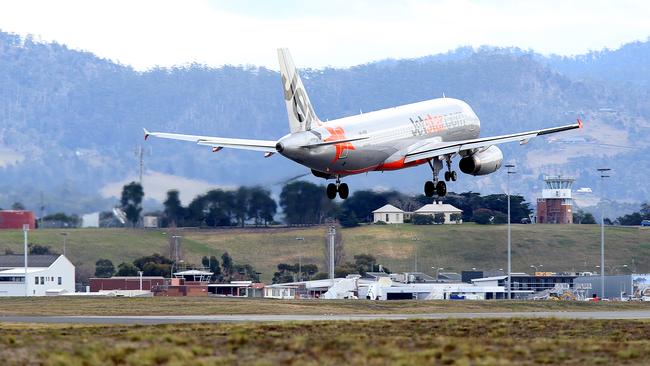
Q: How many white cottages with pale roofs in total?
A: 2